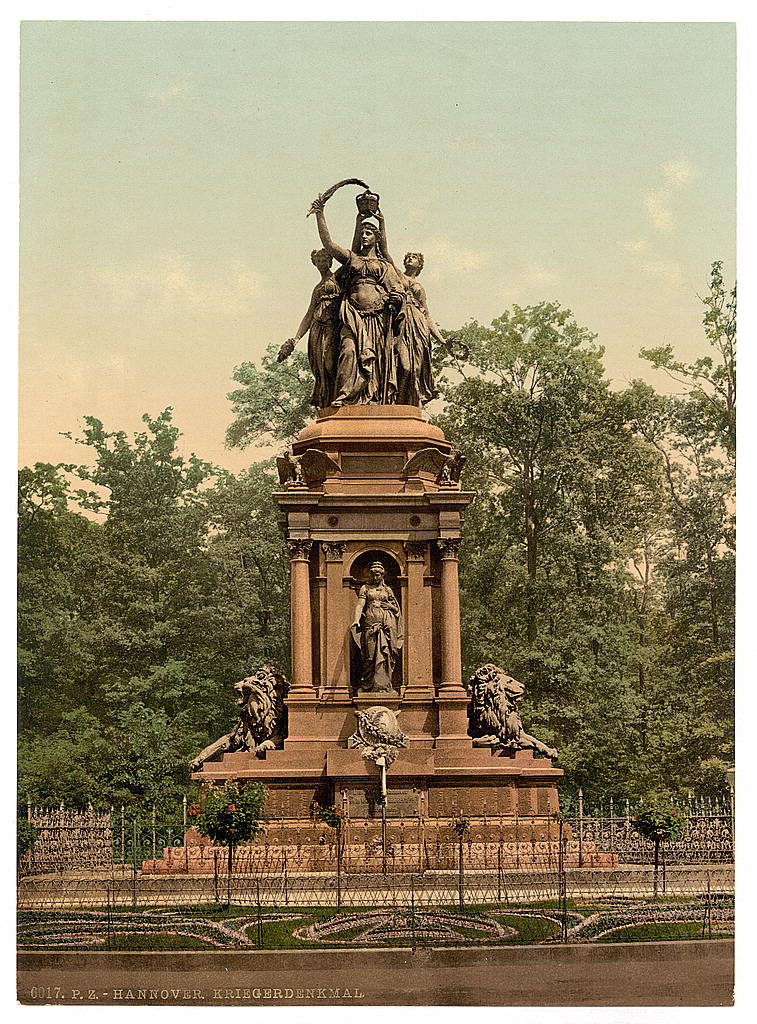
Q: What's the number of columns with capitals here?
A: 4